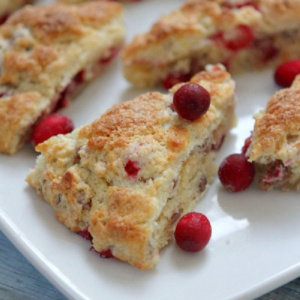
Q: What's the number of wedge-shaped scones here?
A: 4